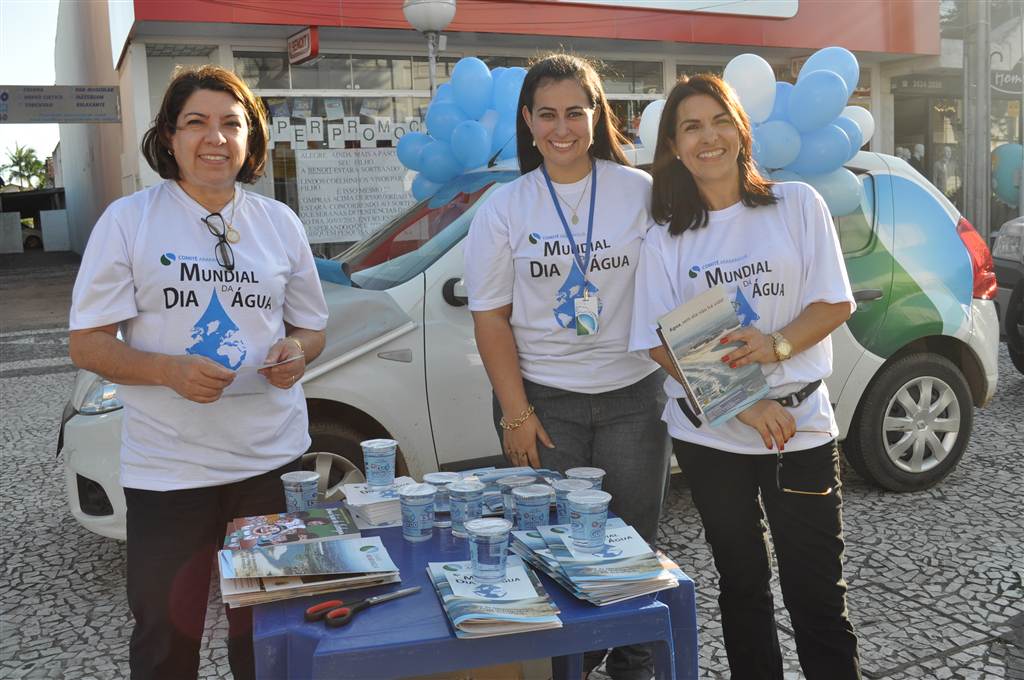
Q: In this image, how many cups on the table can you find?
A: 11